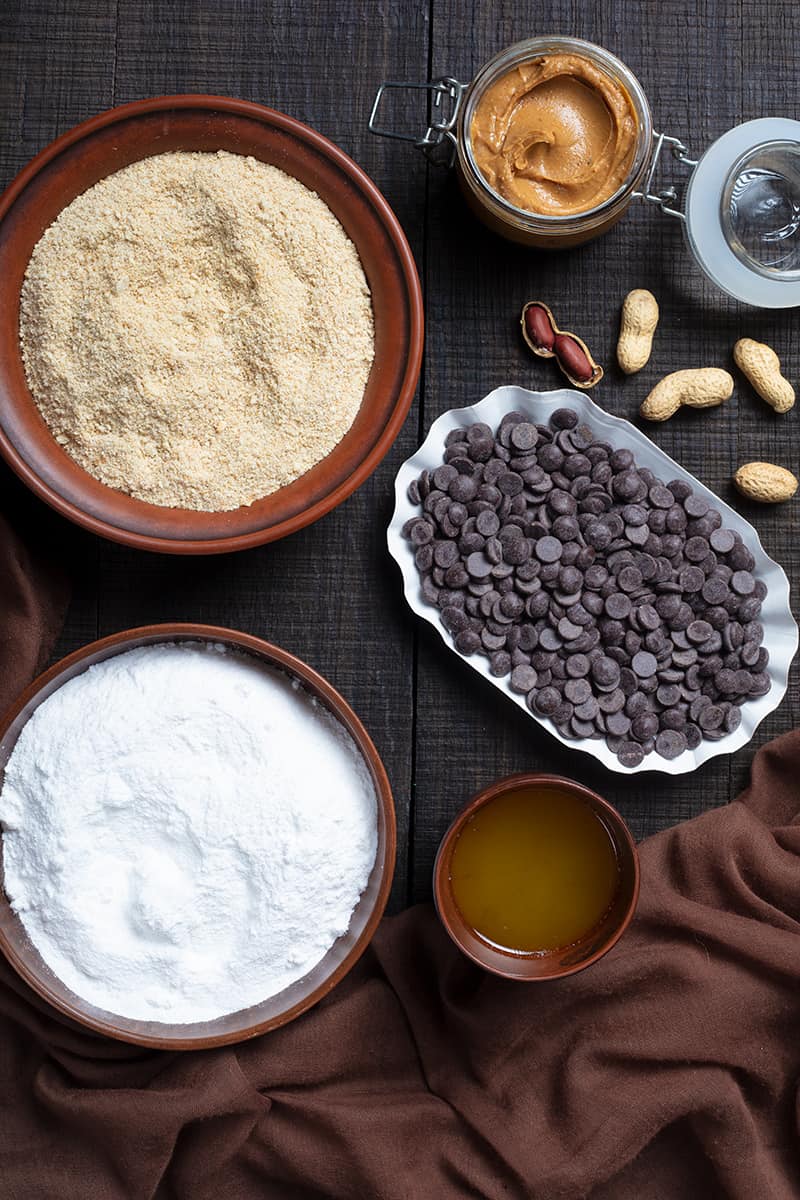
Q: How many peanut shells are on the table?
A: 5